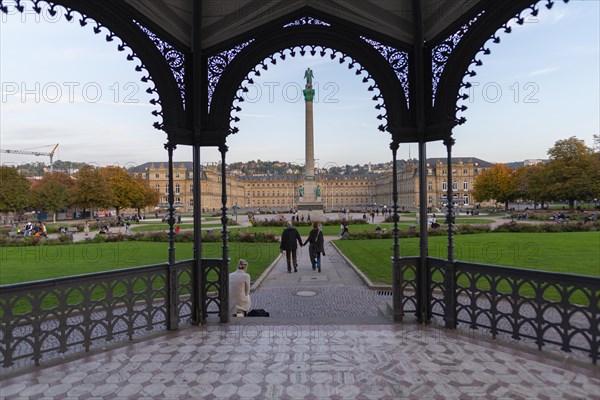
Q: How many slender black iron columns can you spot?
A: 6